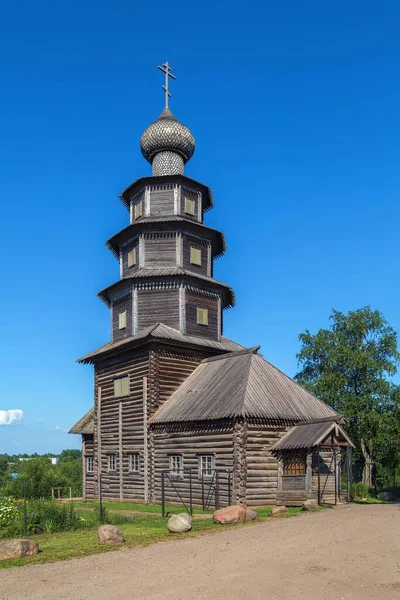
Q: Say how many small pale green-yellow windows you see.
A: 7